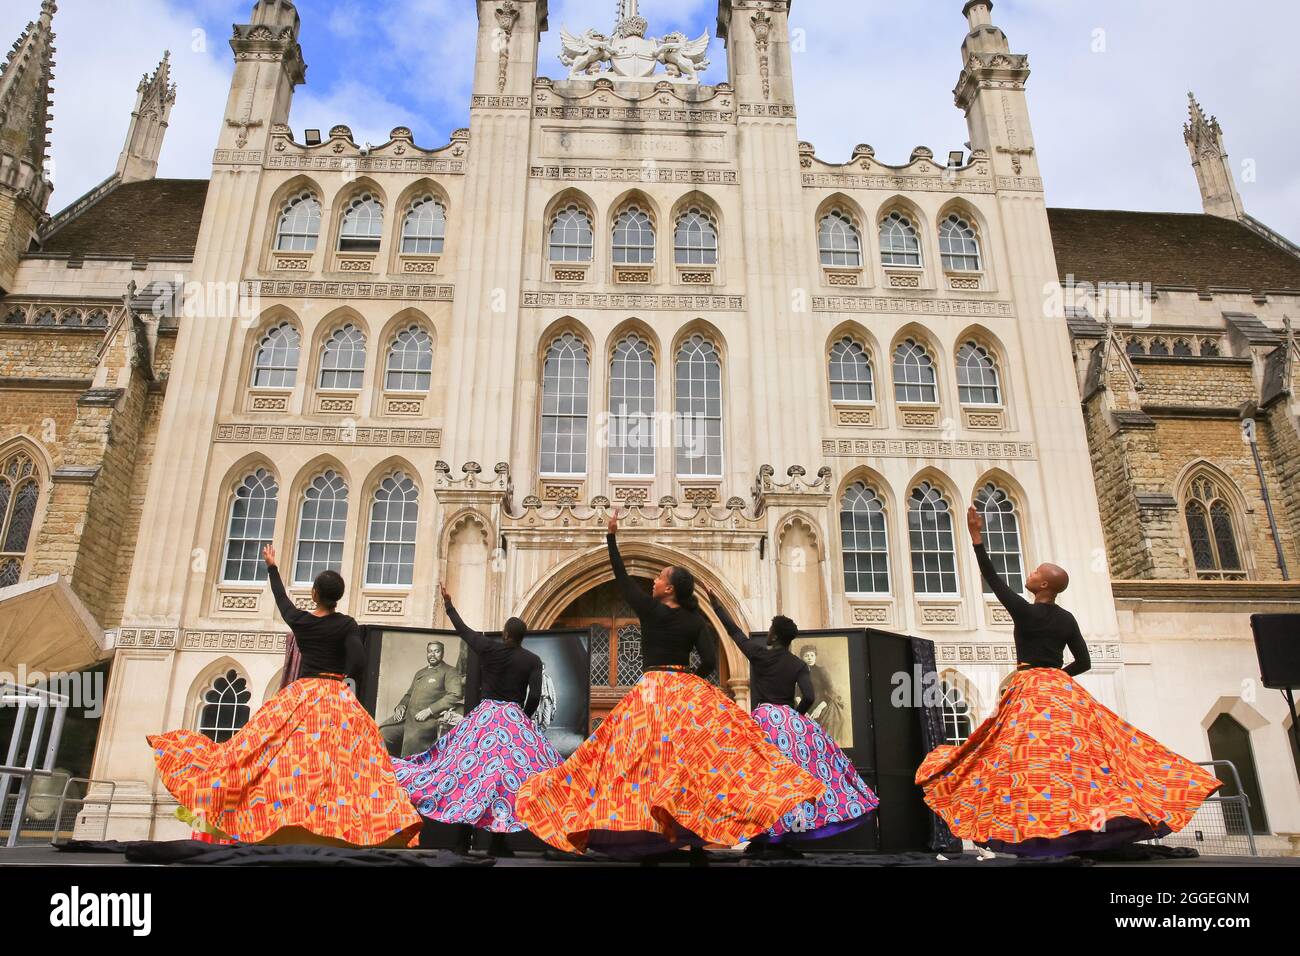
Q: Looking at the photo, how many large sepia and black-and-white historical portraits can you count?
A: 3